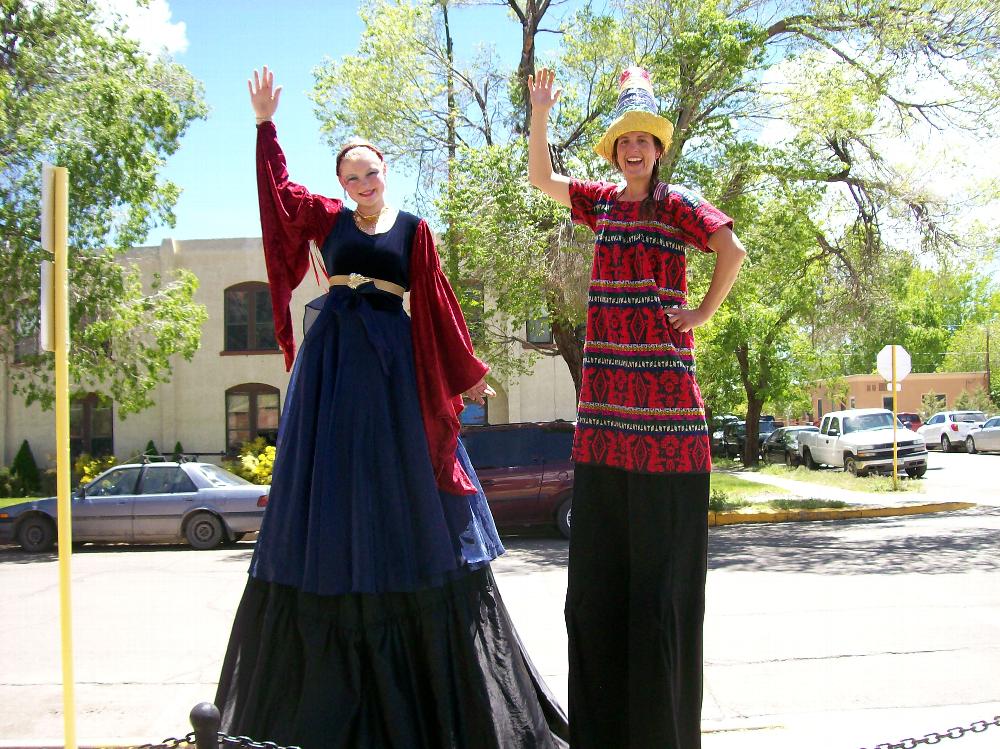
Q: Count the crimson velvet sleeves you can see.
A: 2